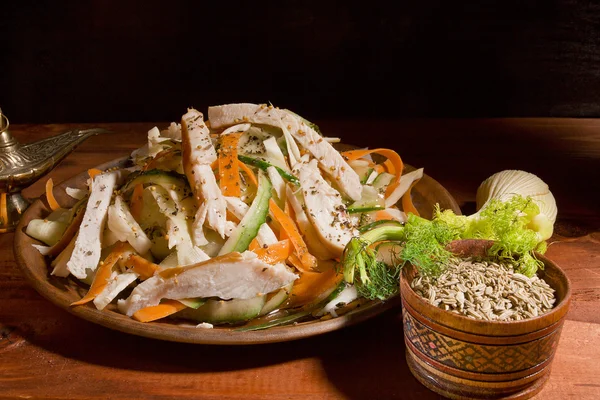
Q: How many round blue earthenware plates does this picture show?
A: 0